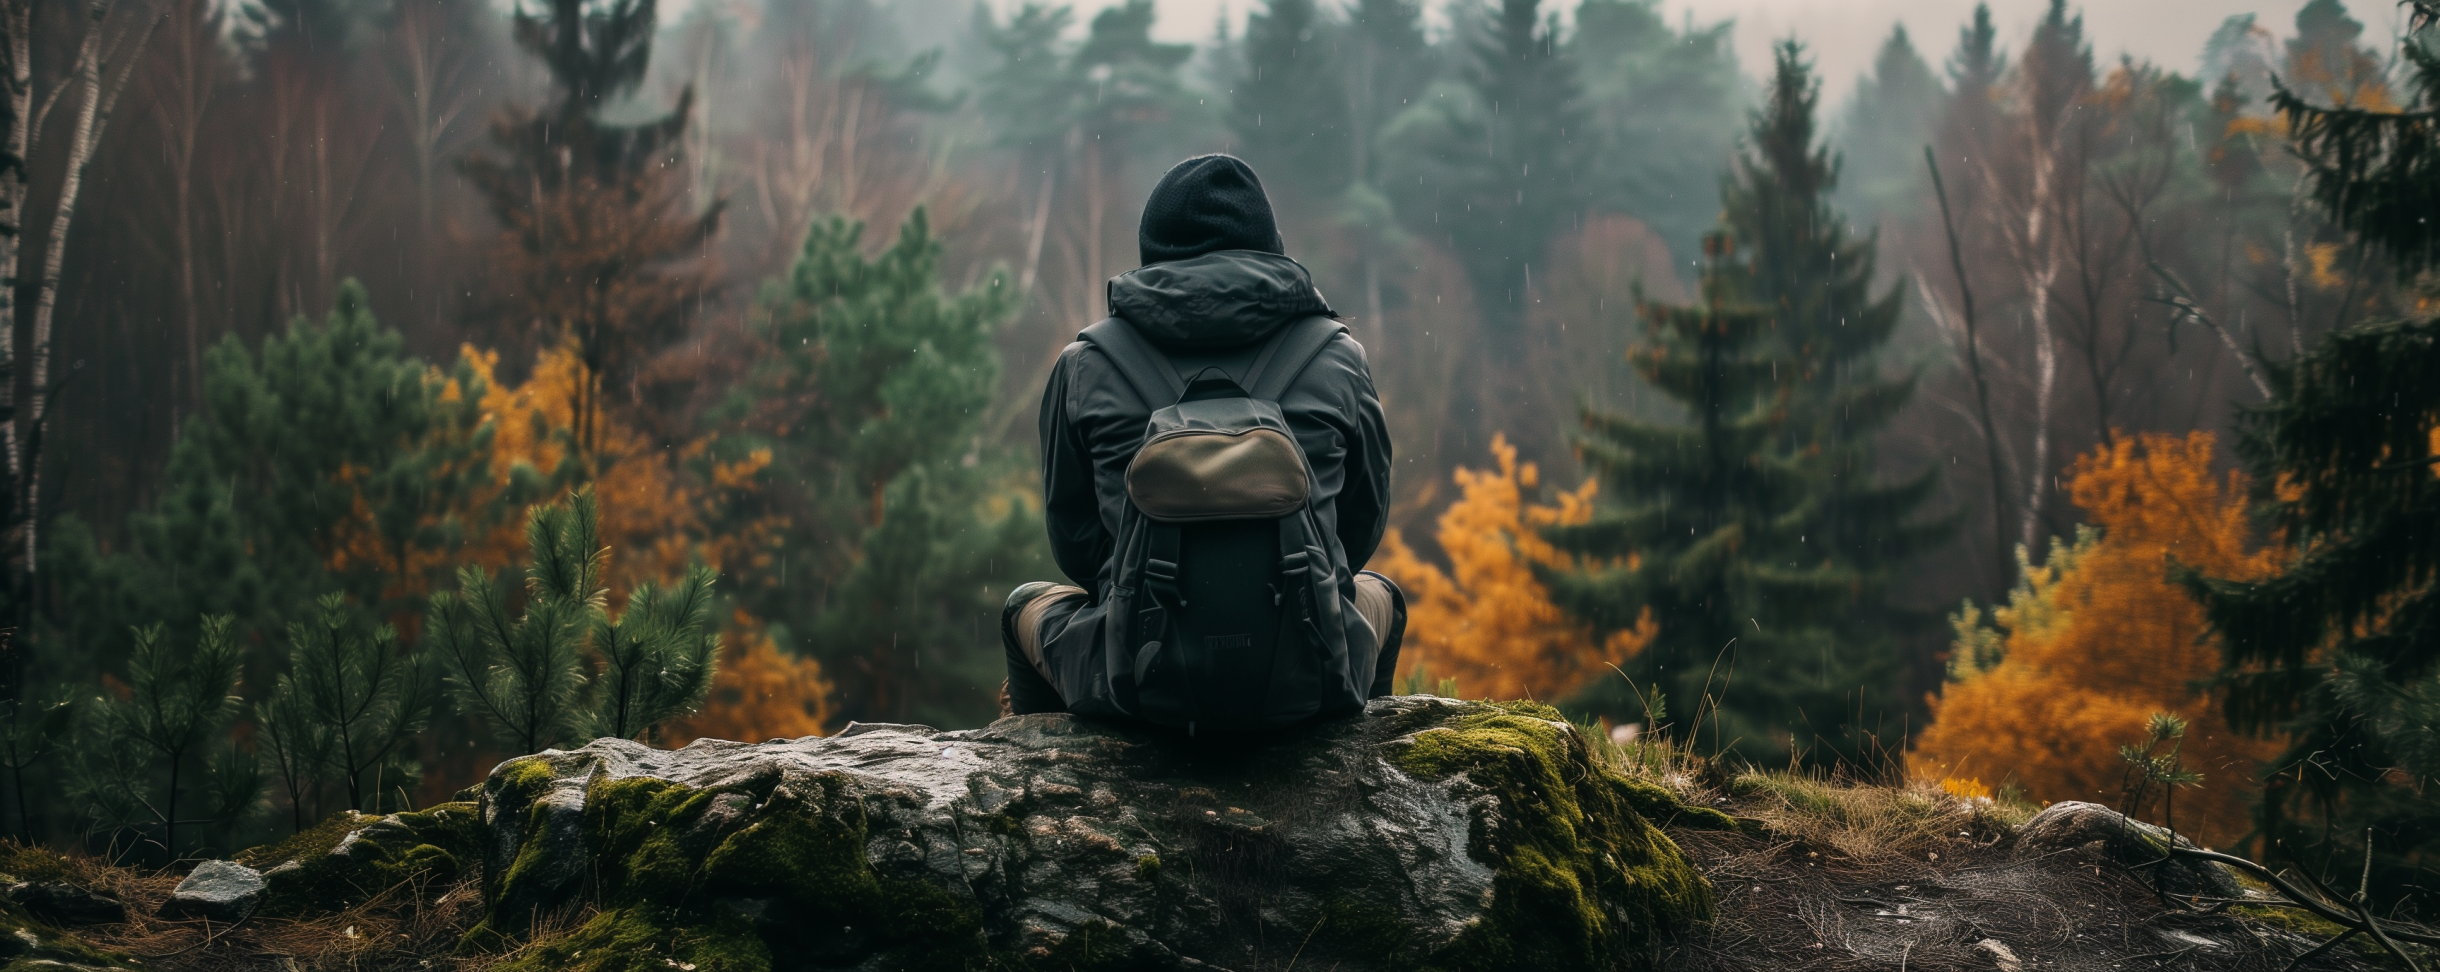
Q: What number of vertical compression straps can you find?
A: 2